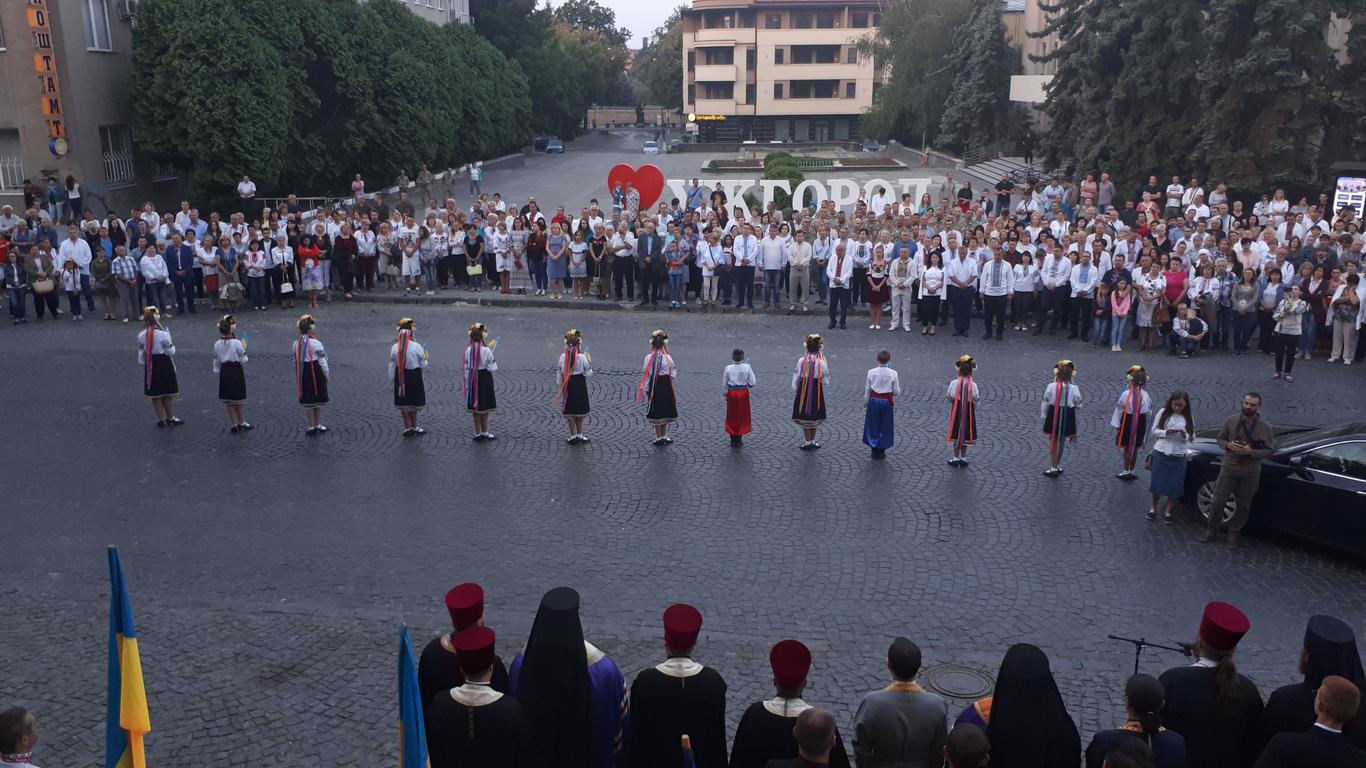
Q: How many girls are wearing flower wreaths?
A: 11